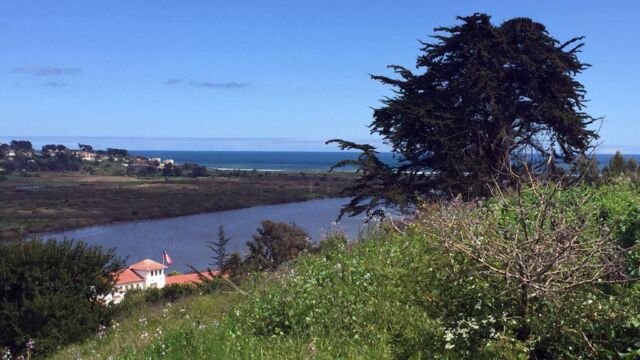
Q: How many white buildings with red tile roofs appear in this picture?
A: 1